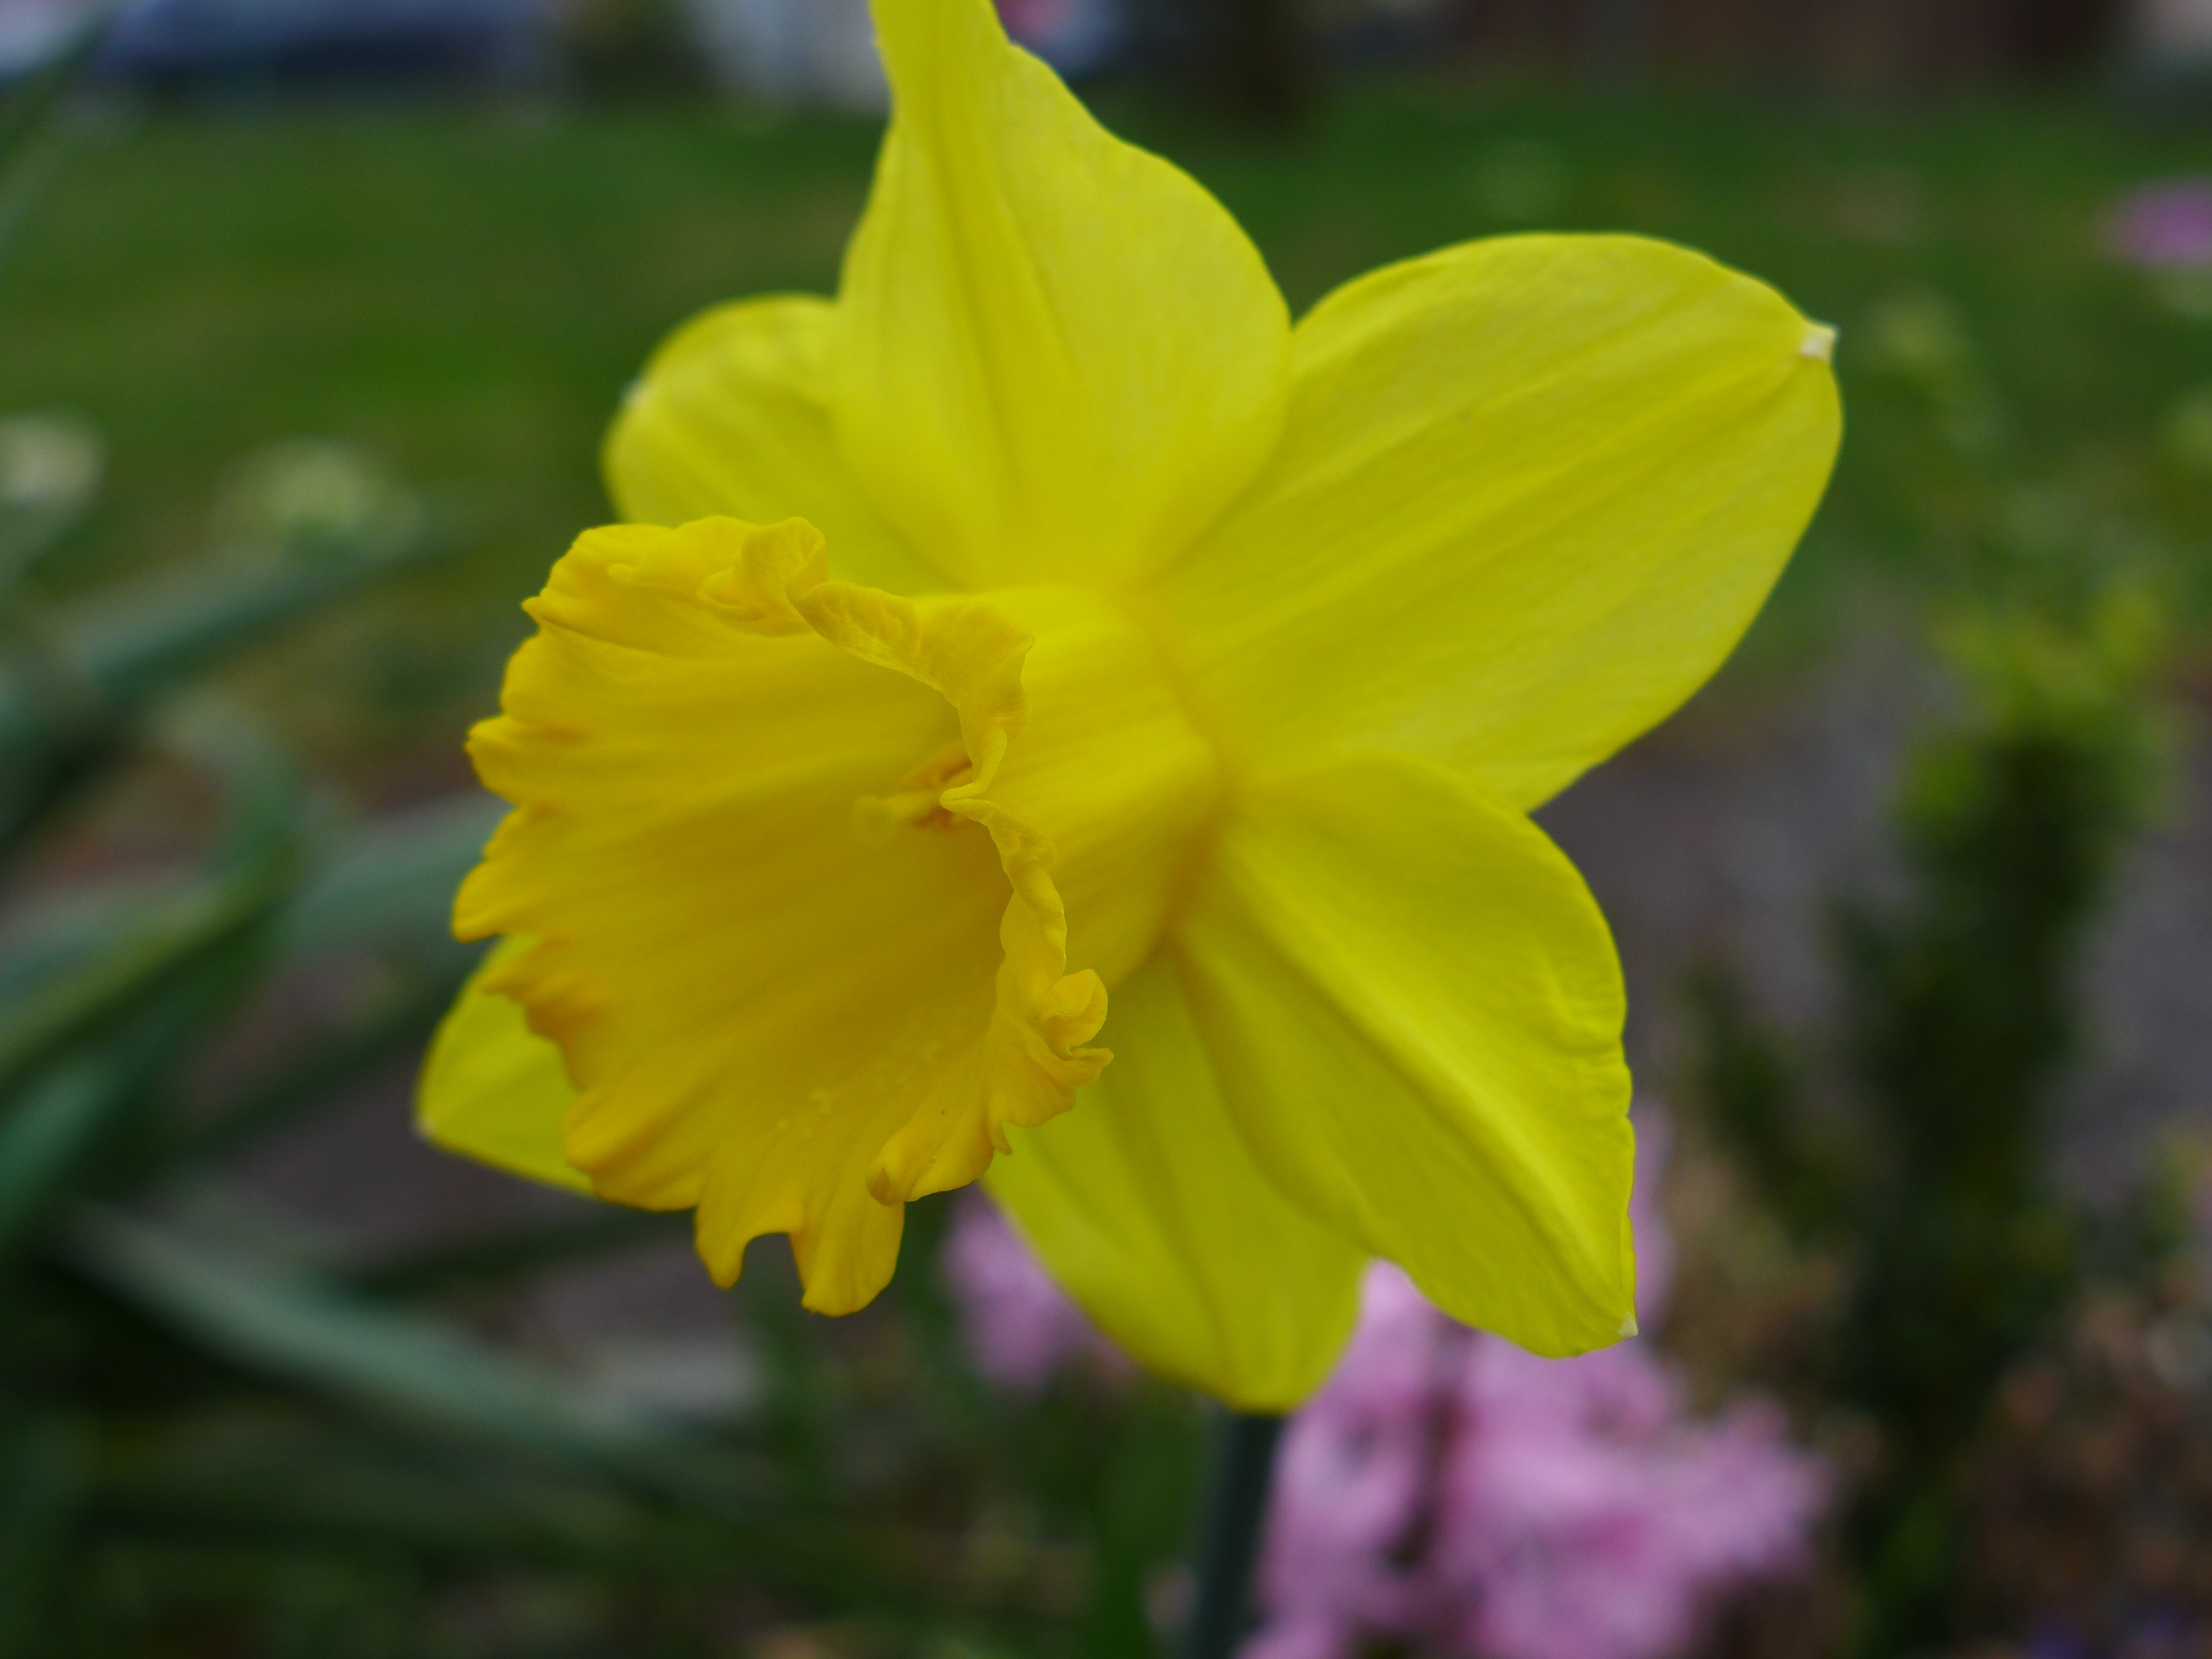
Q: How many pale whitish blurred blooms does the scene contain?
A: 2